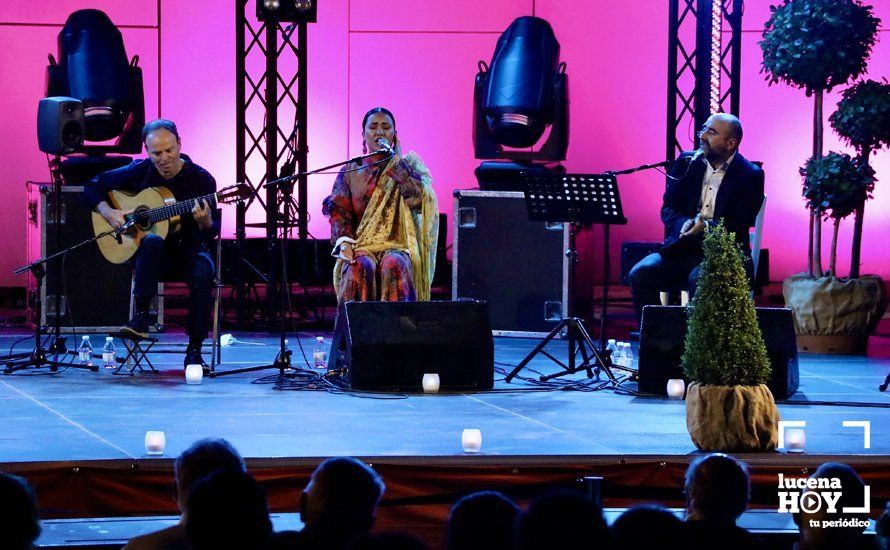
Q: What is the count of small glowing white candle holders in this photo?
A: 6